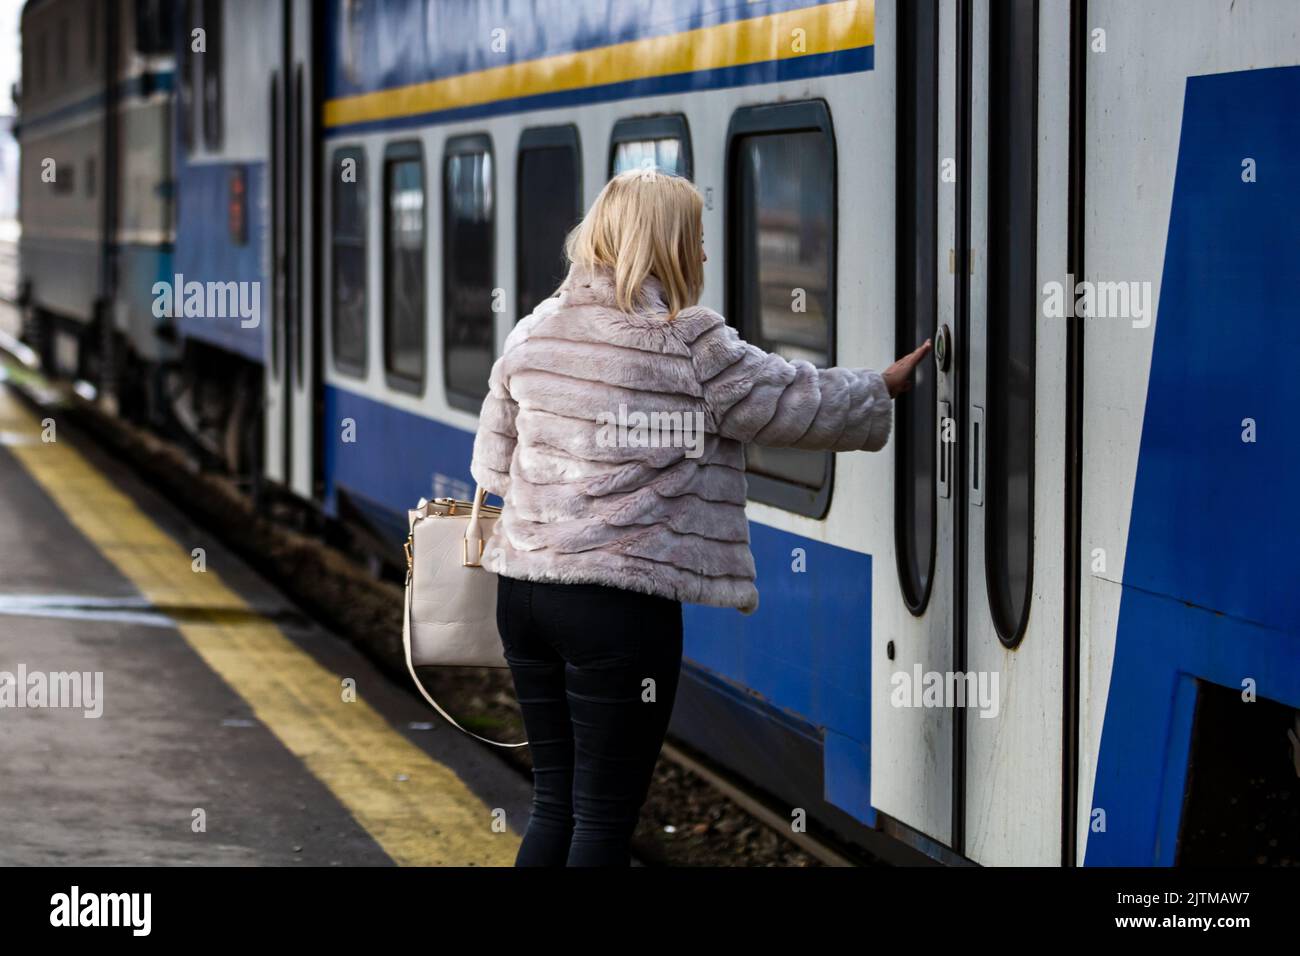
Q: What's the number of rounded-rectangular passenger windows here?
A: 6